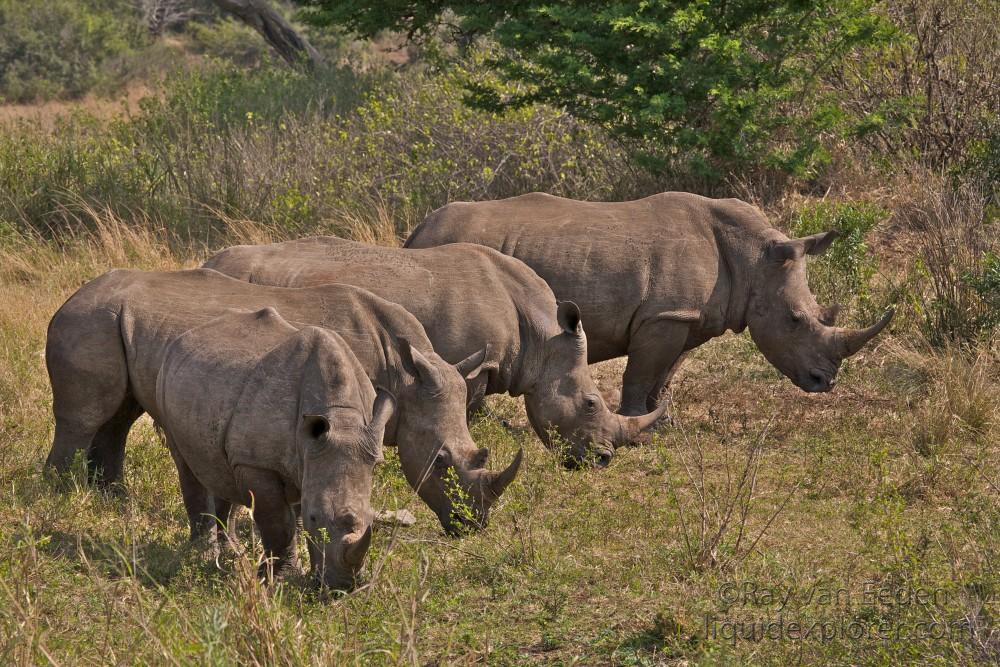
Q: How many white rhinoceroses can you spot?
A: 4